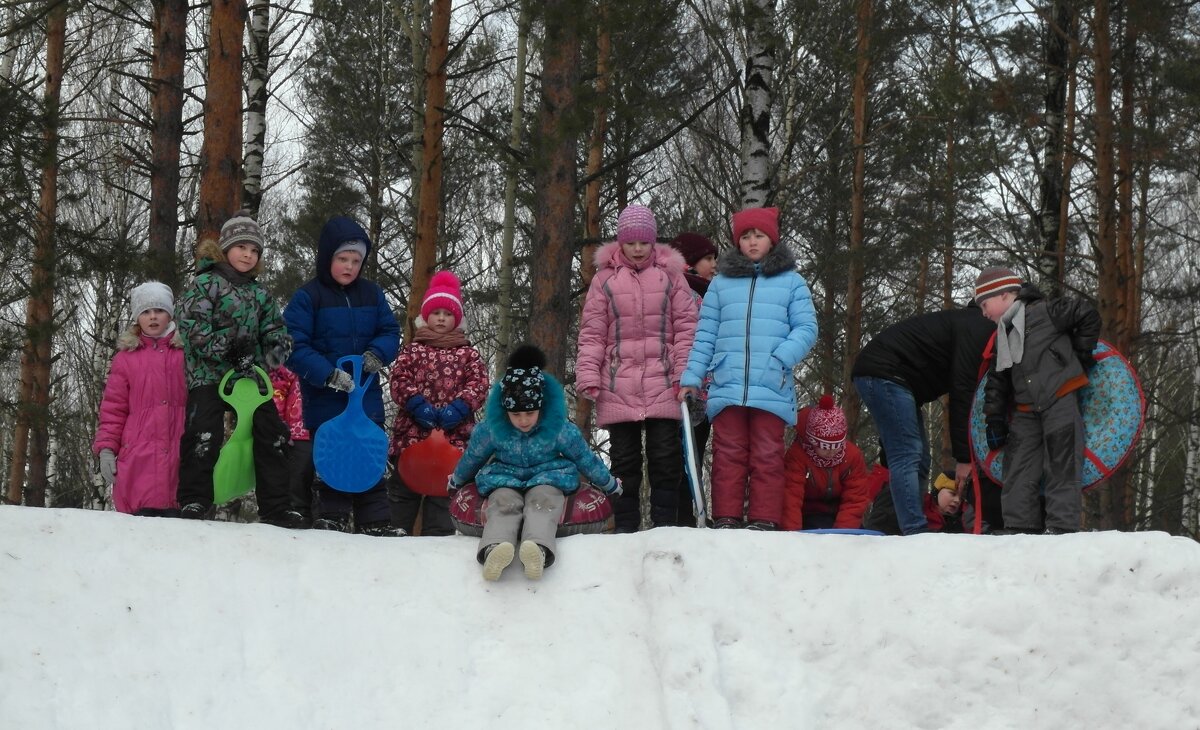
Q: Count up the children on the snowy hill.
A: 12